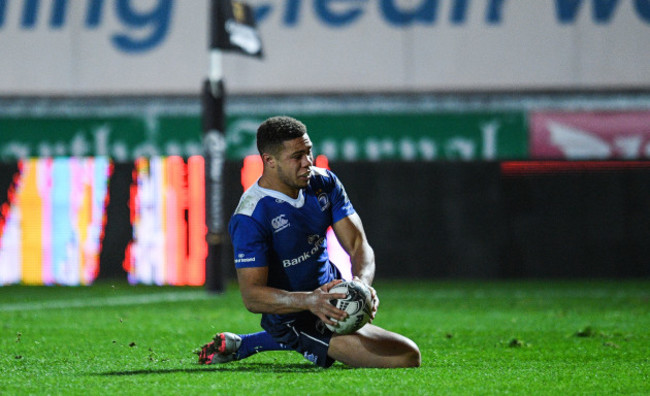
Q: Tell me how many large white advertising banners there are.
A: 1